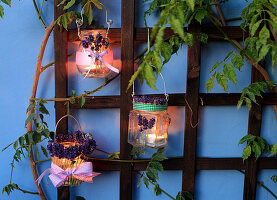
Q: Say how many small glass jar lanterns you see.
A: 3